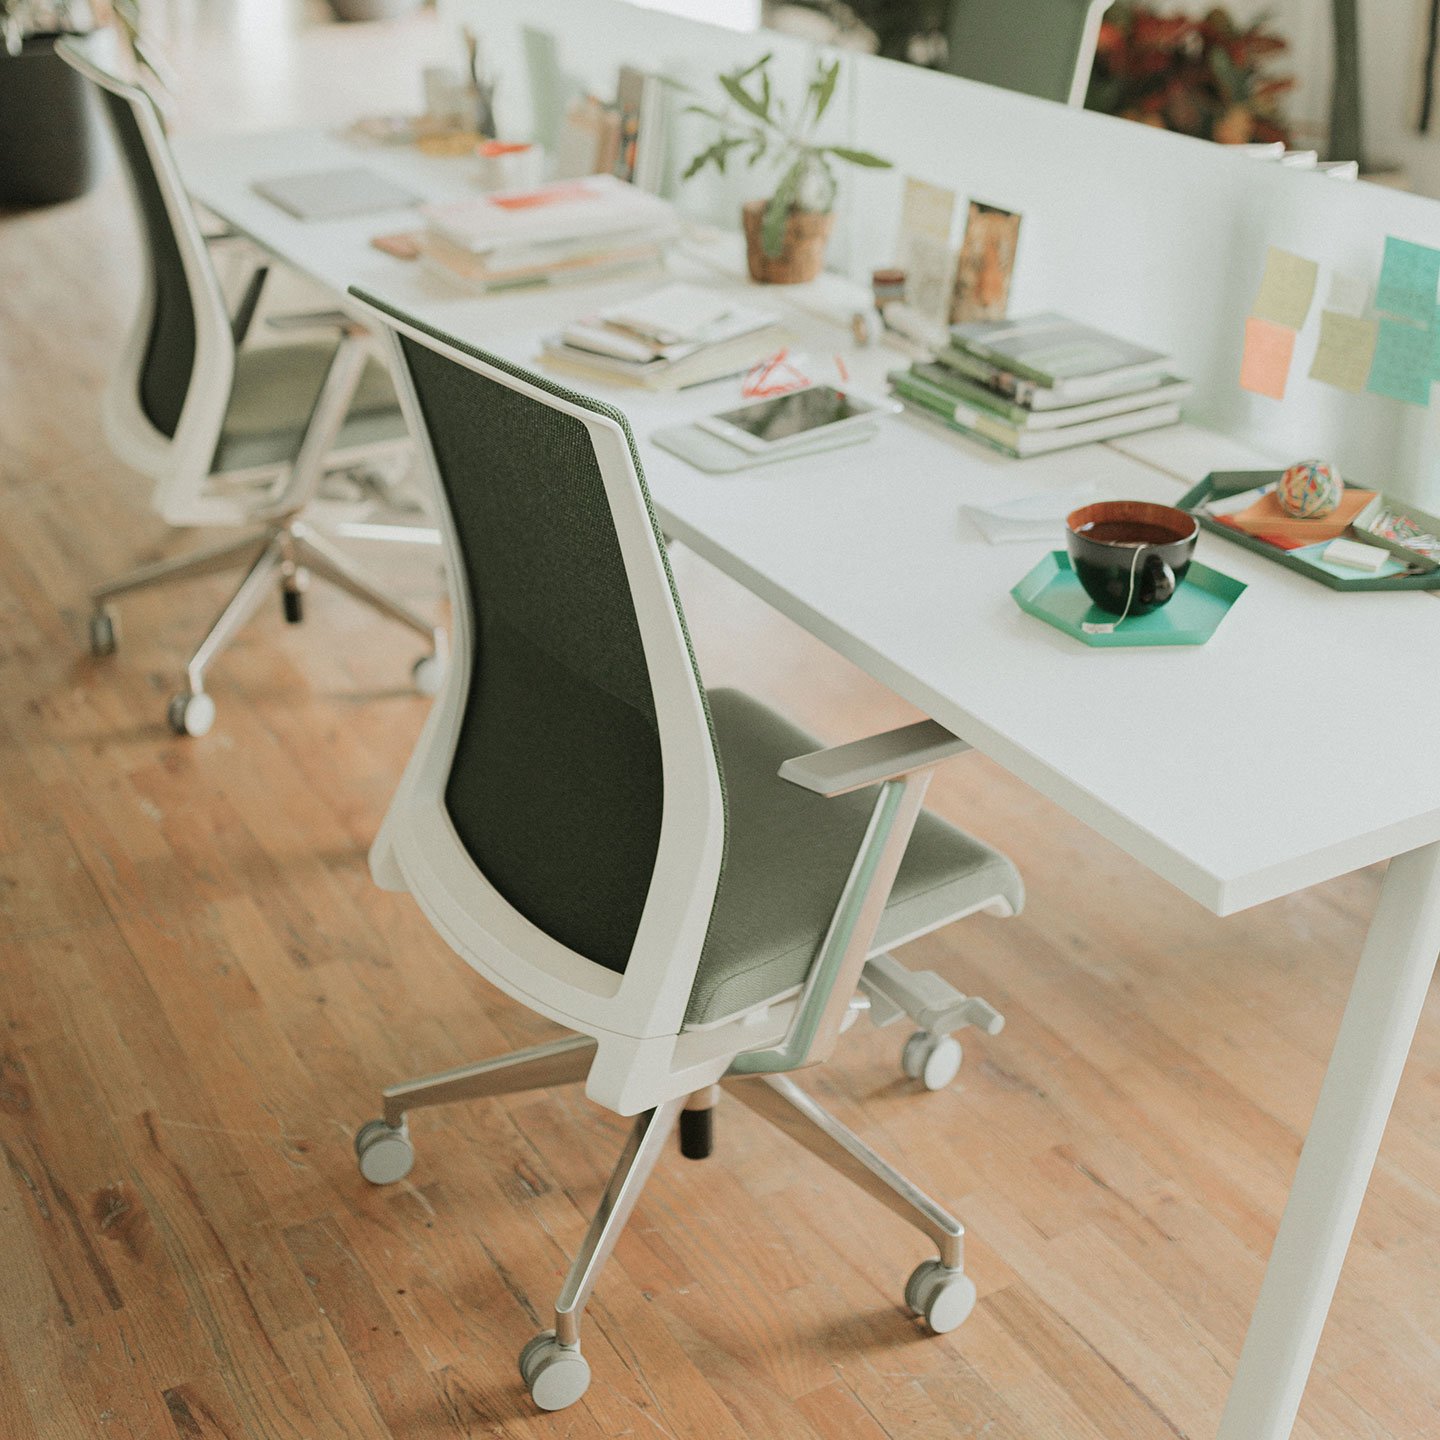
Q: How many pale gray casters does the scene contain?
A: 7